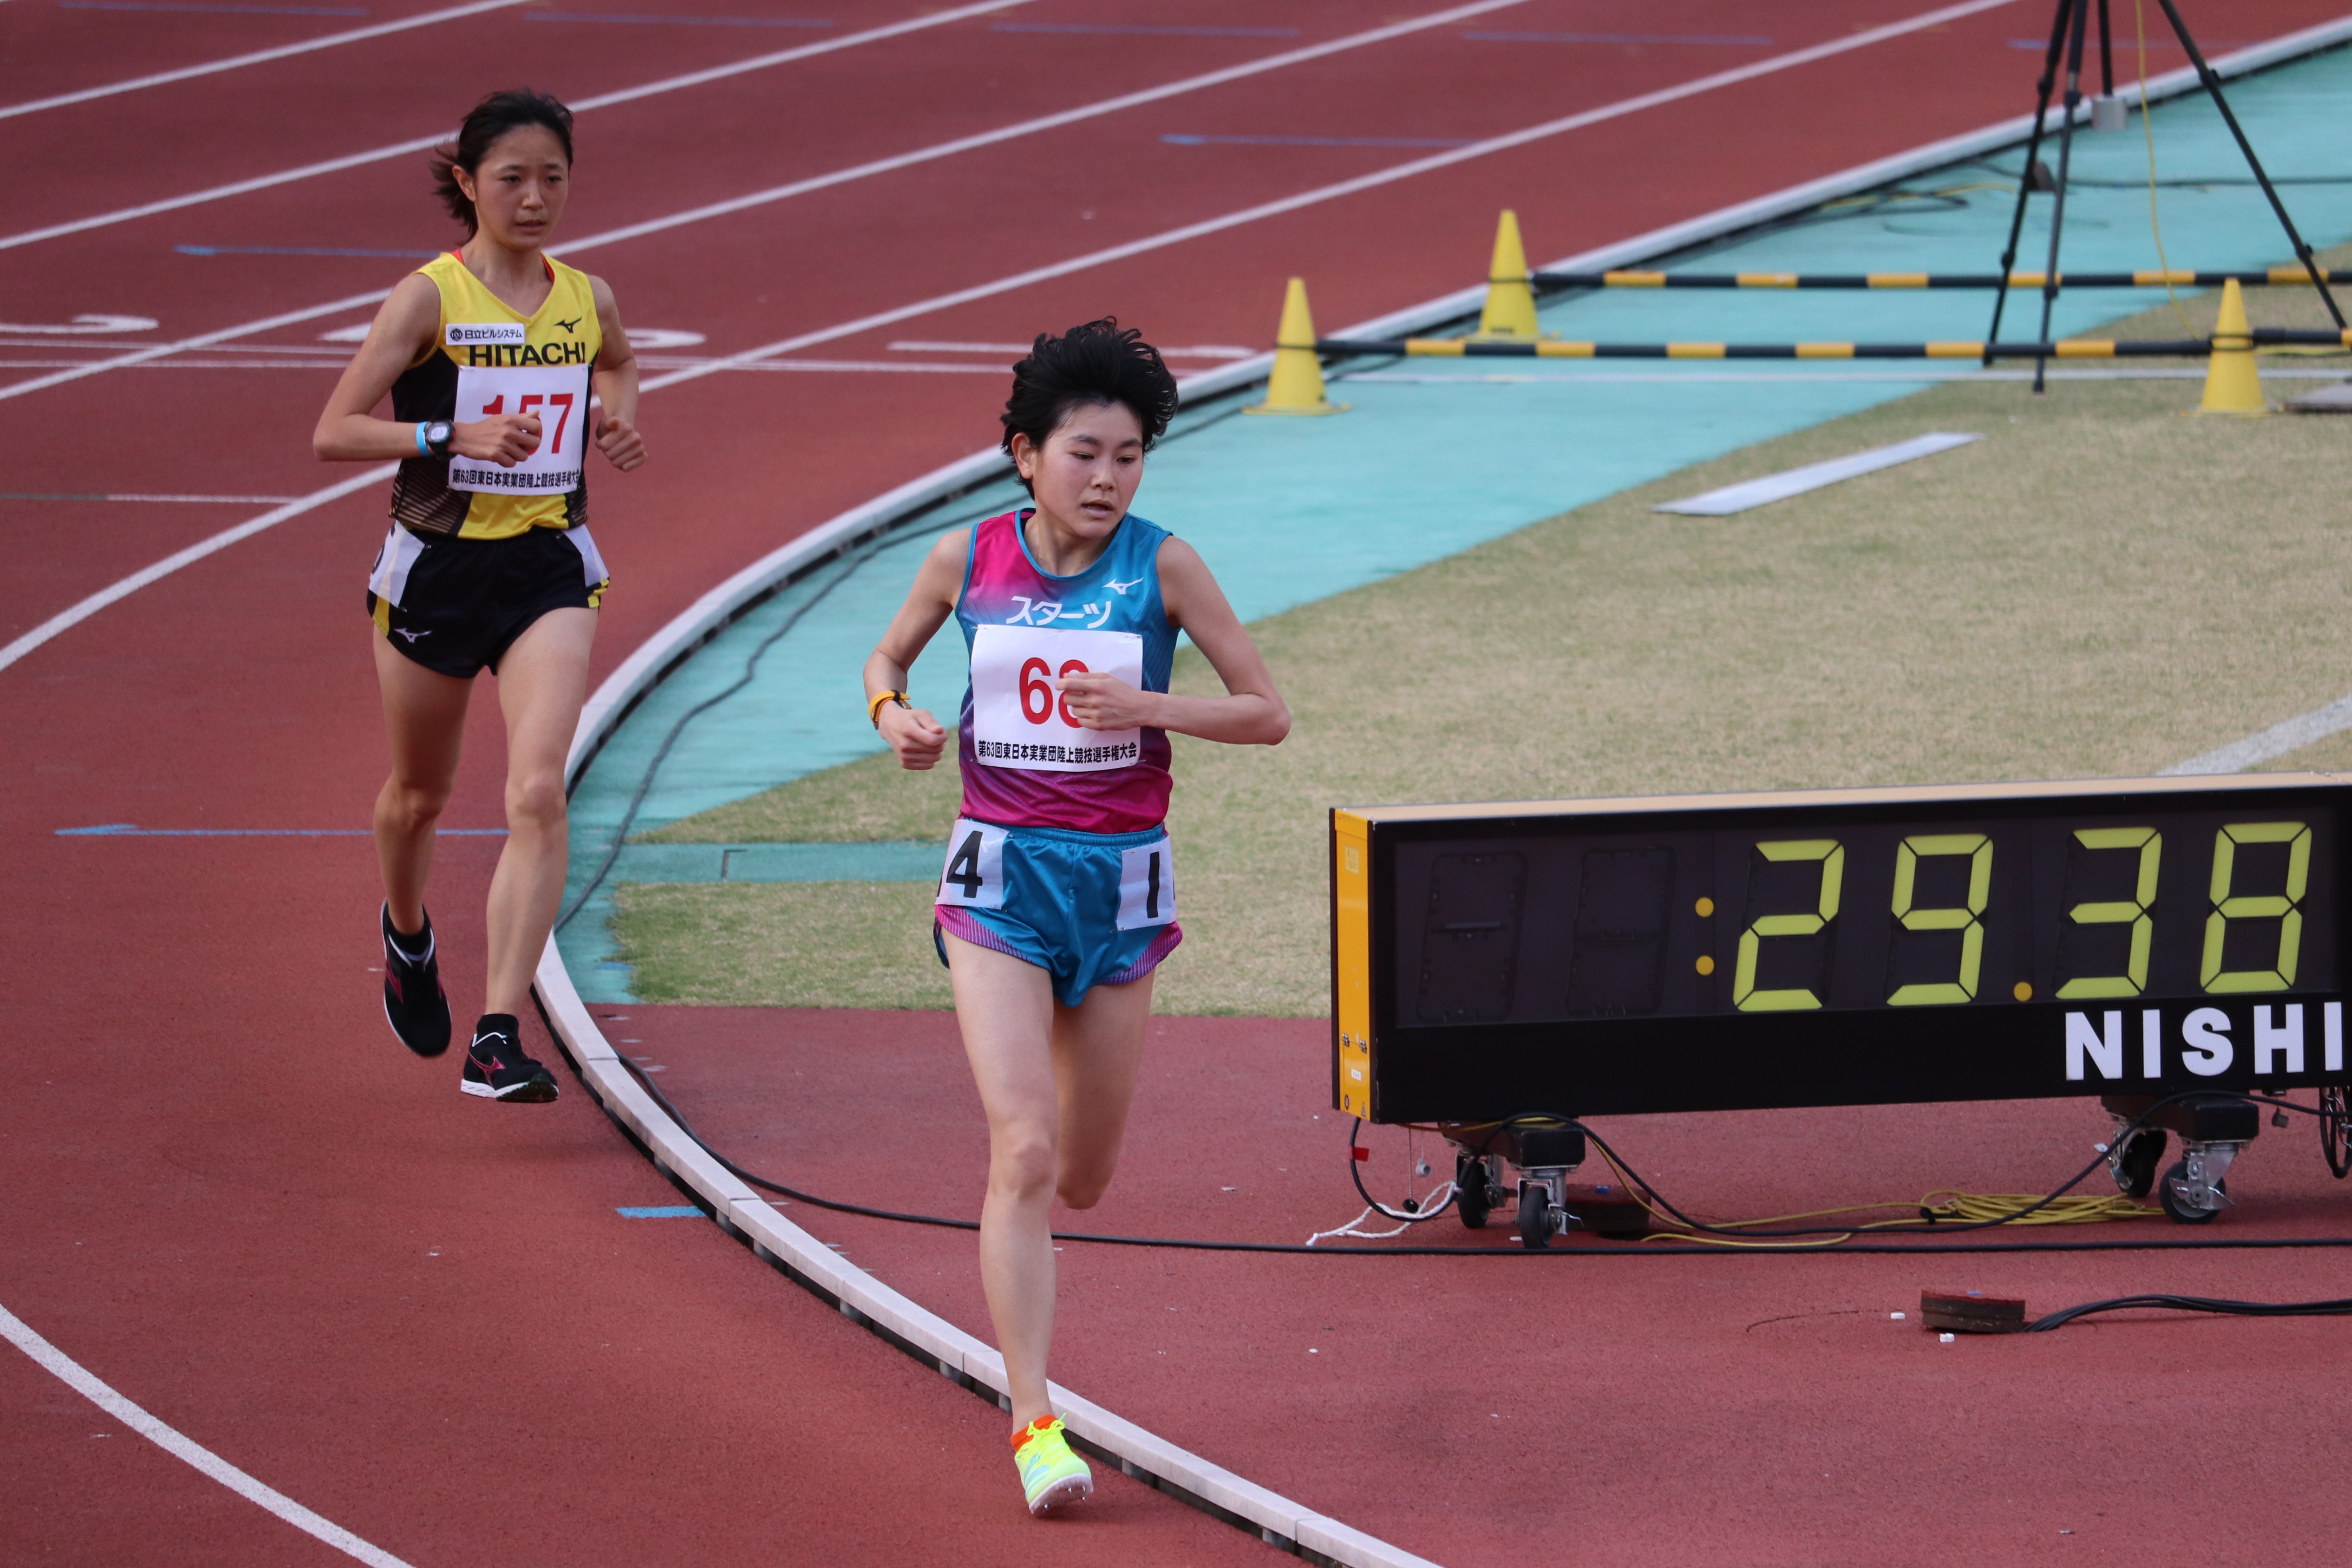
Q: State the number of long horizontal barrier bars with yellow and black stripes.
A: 2